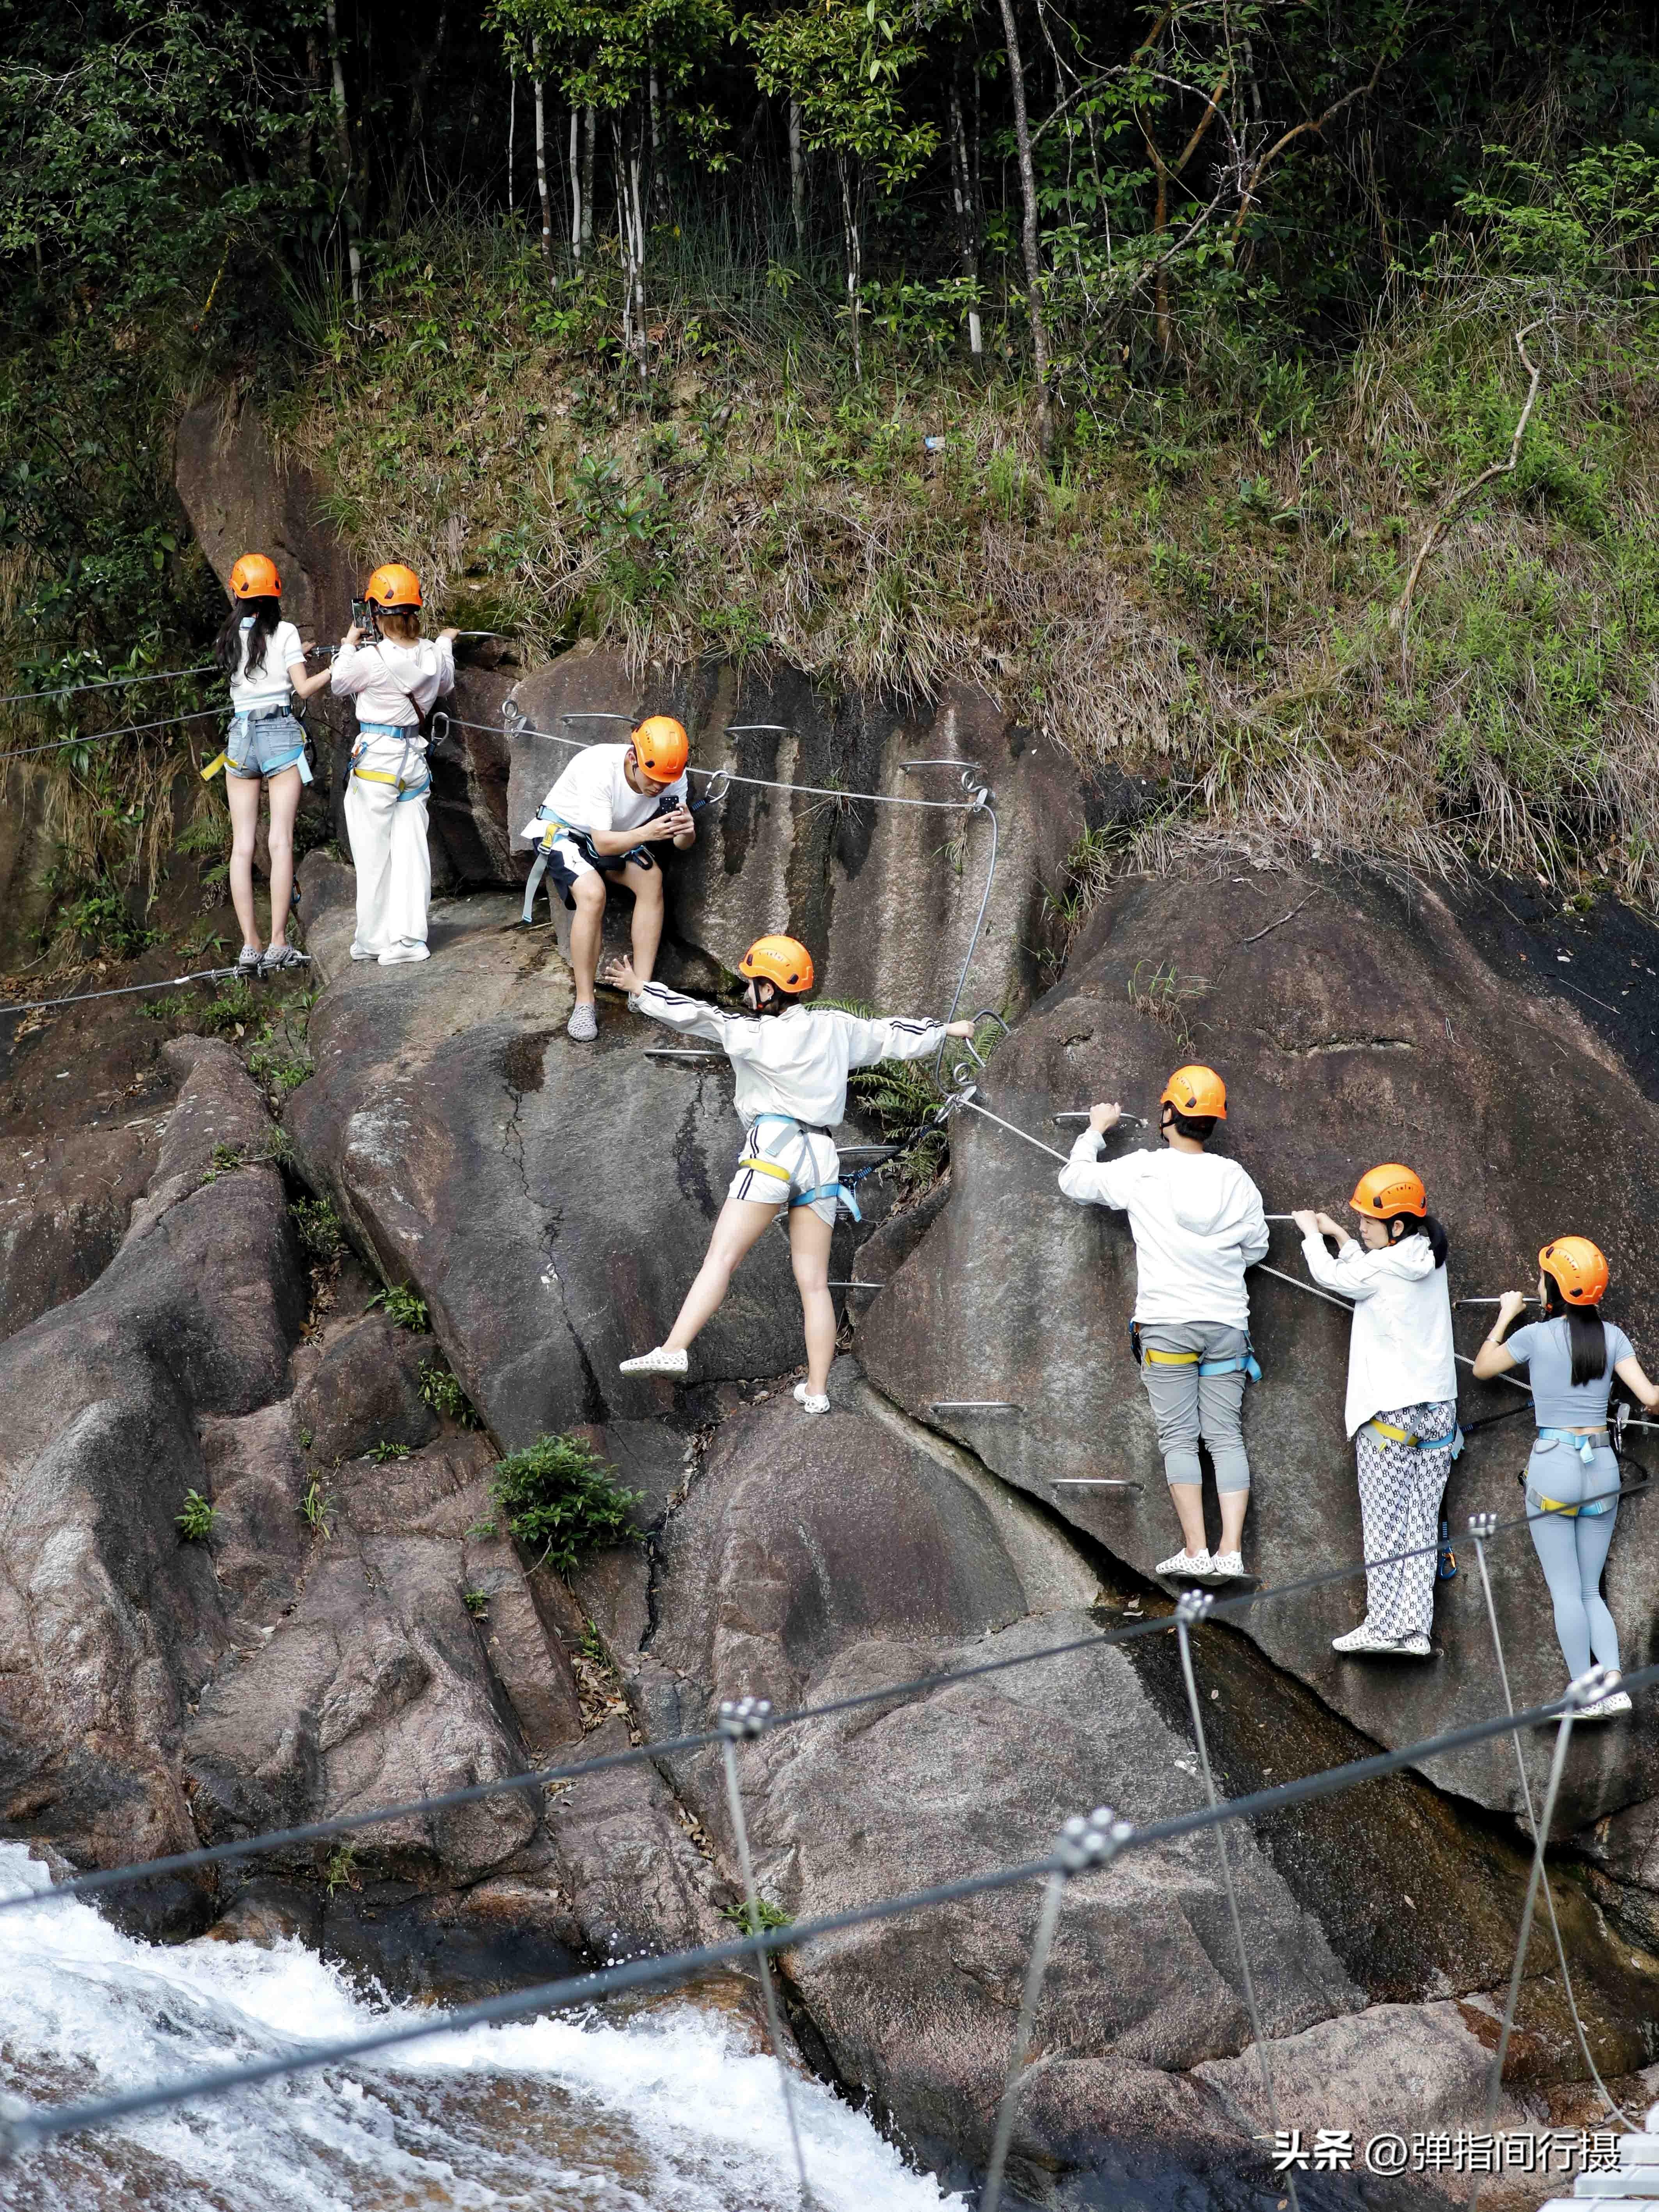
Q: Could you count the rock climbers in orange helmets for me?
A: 7